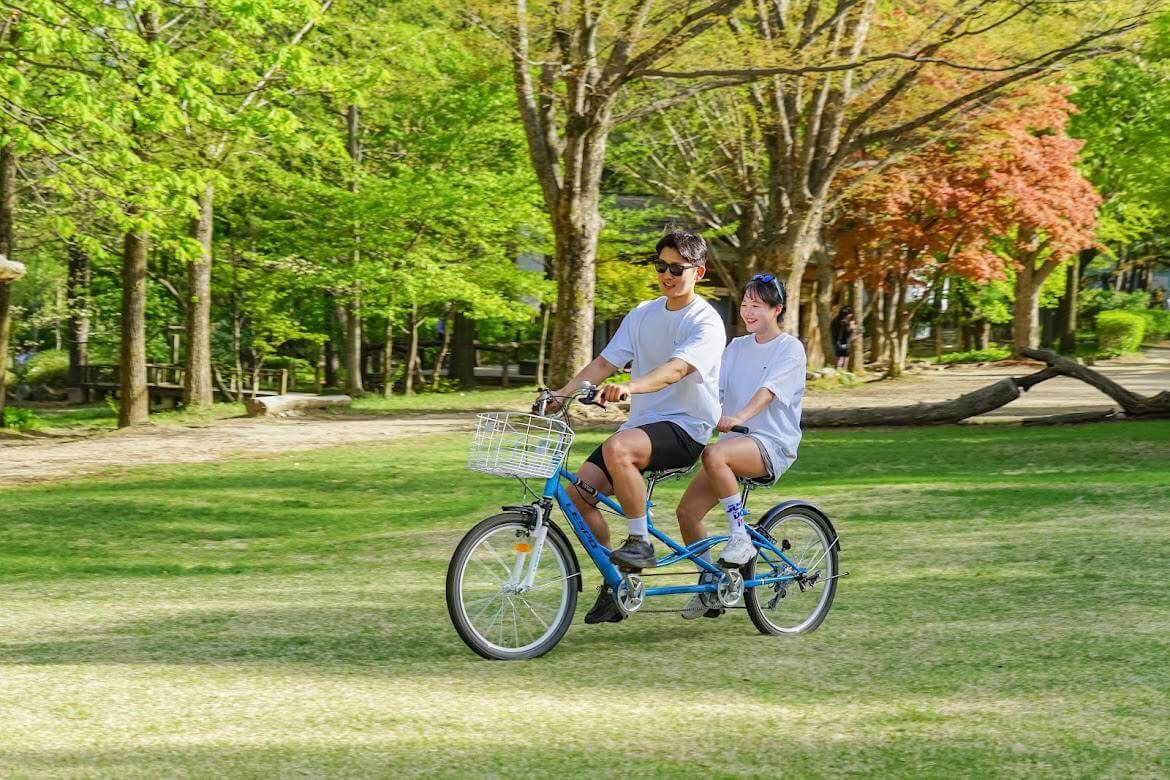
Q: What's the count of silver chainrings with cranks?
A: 2